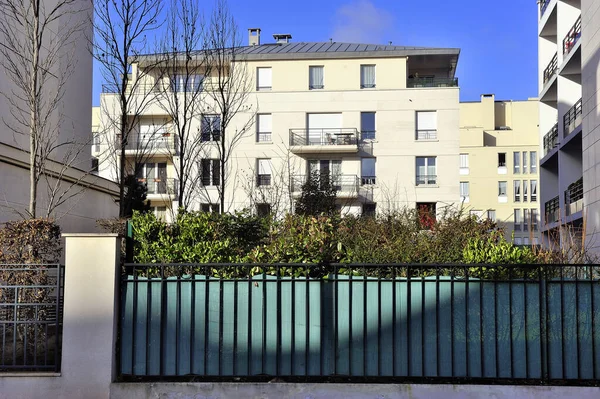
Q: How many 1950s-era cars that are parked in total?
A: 0